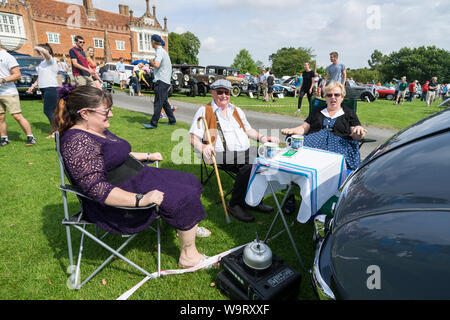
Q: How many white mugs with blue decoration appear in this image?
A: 2